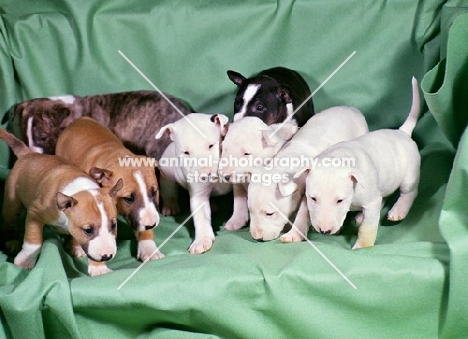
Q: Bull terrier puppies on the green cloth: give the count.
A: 8